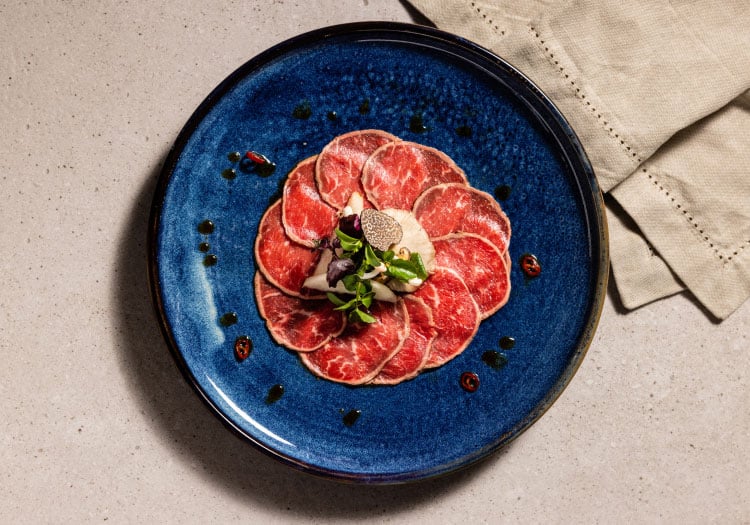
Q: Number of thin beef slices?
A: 10